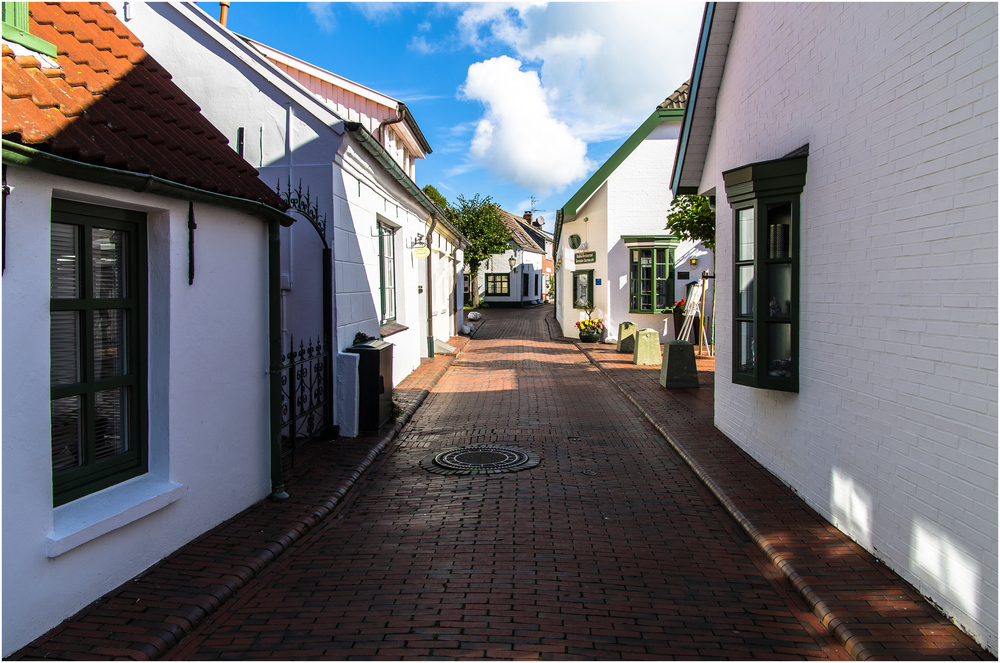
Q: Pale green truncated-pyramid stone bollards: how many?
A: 3